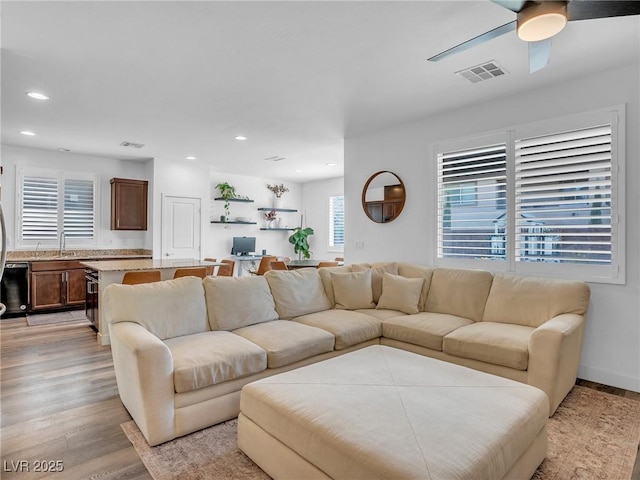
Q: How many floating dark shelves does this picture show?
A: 4